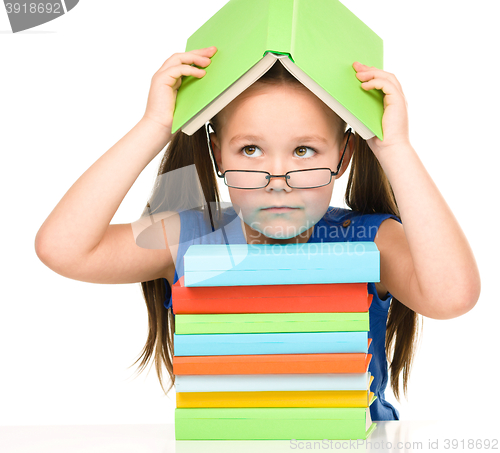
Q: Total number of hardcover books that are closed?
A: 8